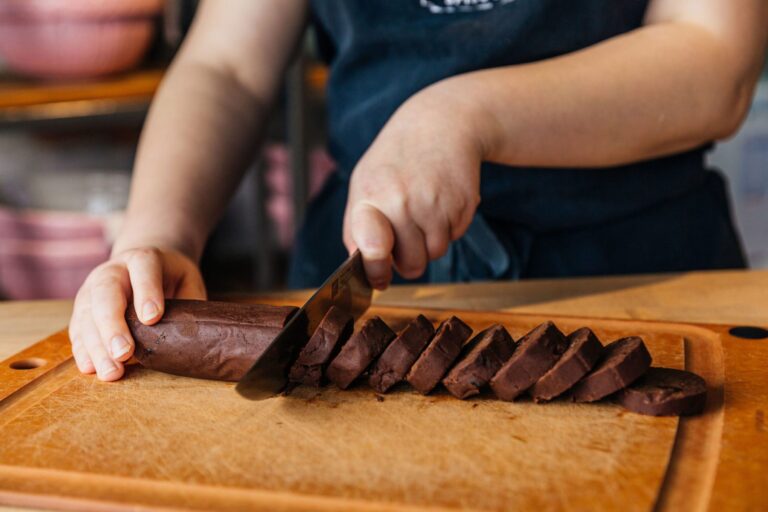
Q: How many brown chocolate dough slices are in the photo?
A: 9